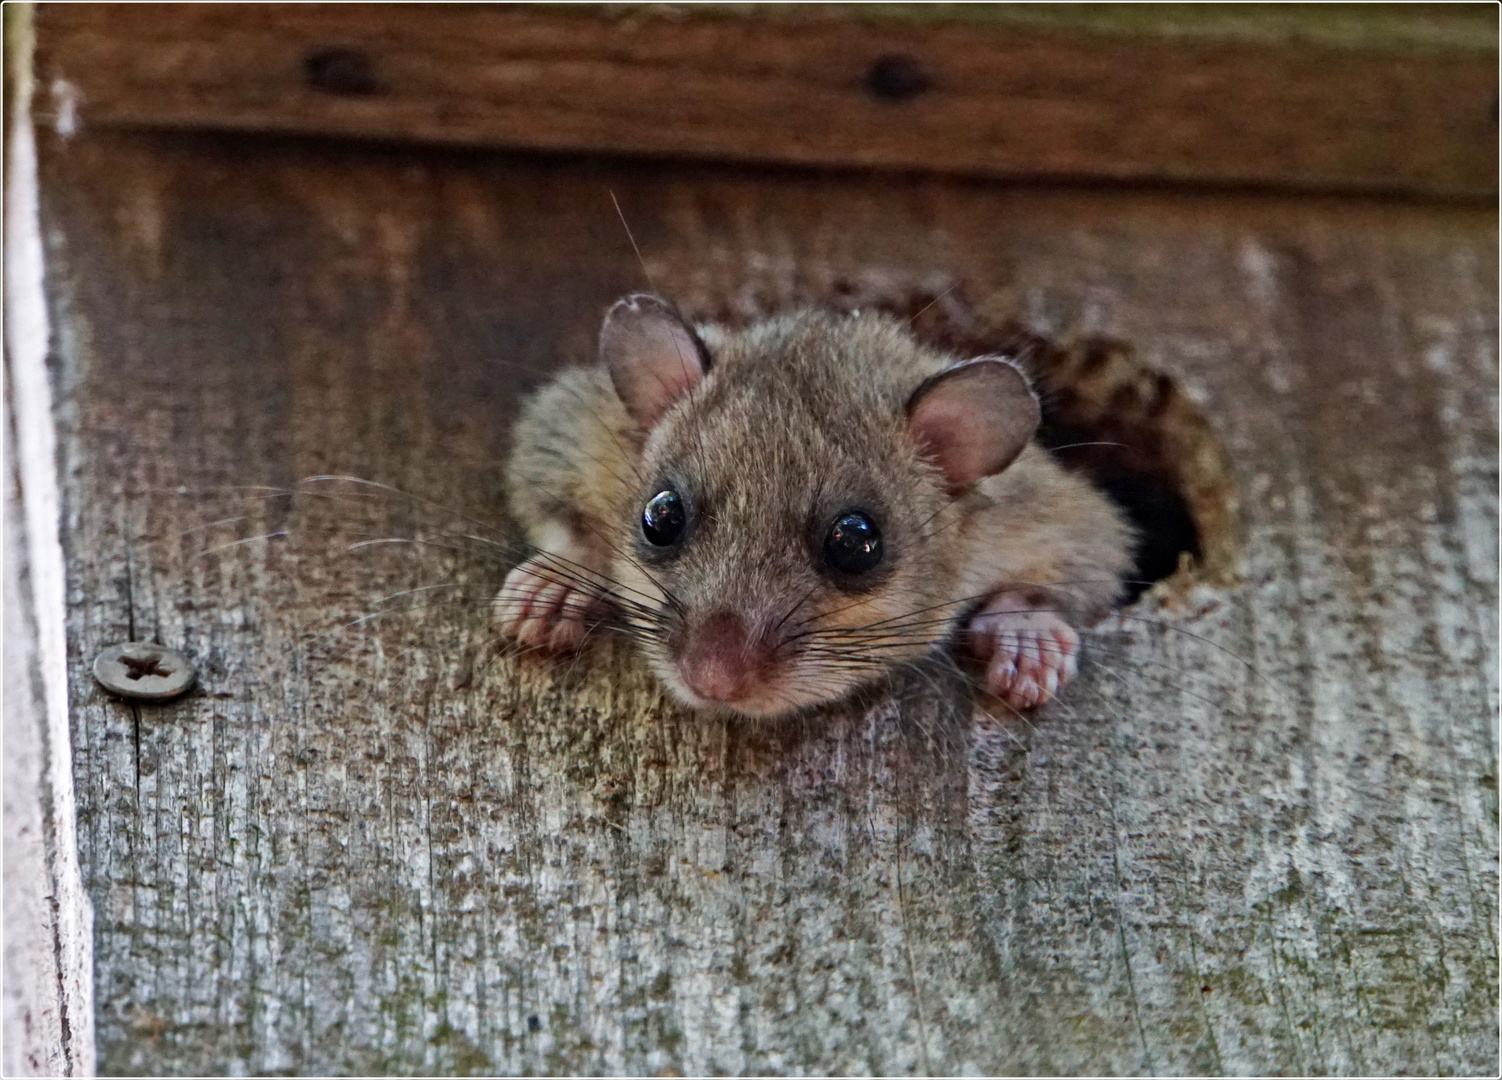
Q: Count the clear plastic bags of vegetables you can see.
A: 0